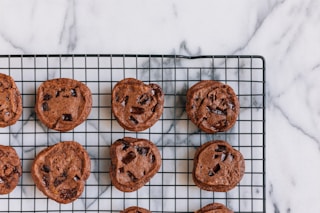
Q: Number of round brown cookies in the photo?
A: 10